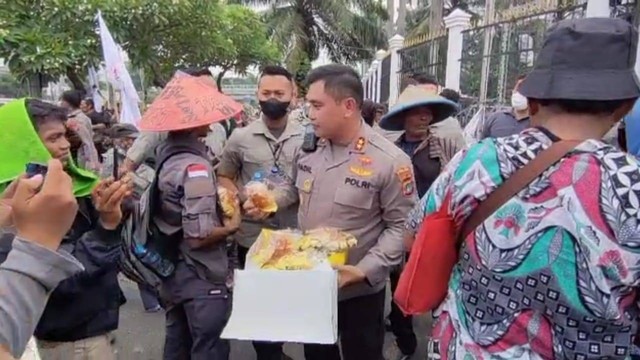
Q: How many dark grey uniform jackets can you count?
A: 1